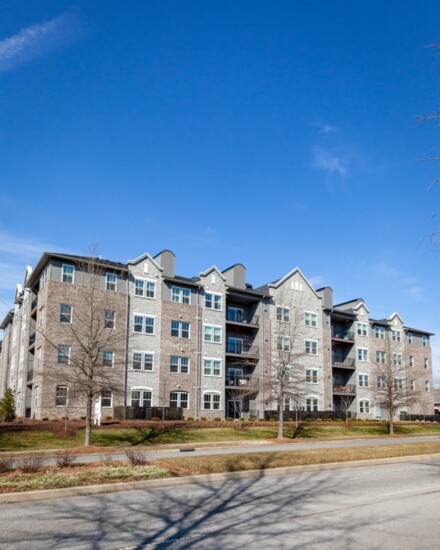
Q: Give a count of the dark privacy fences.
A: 3